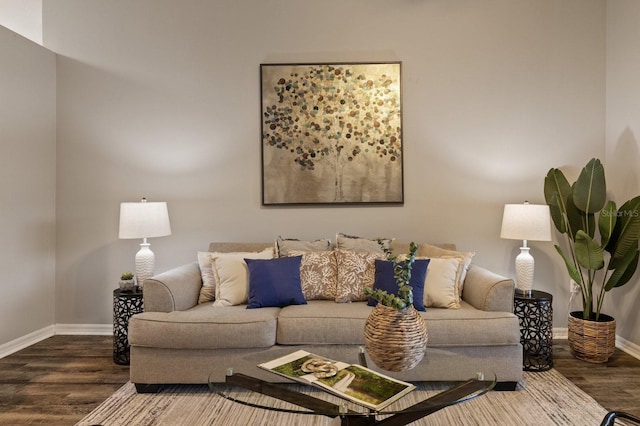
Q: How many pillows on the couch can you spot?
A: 10